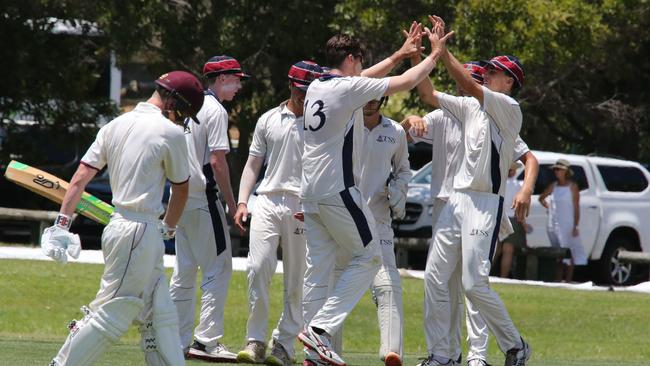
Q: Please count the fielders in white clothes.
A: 6